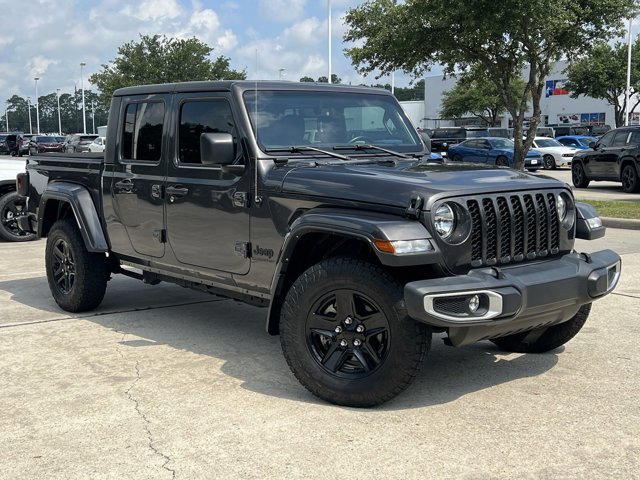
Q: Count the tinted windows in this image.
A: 2